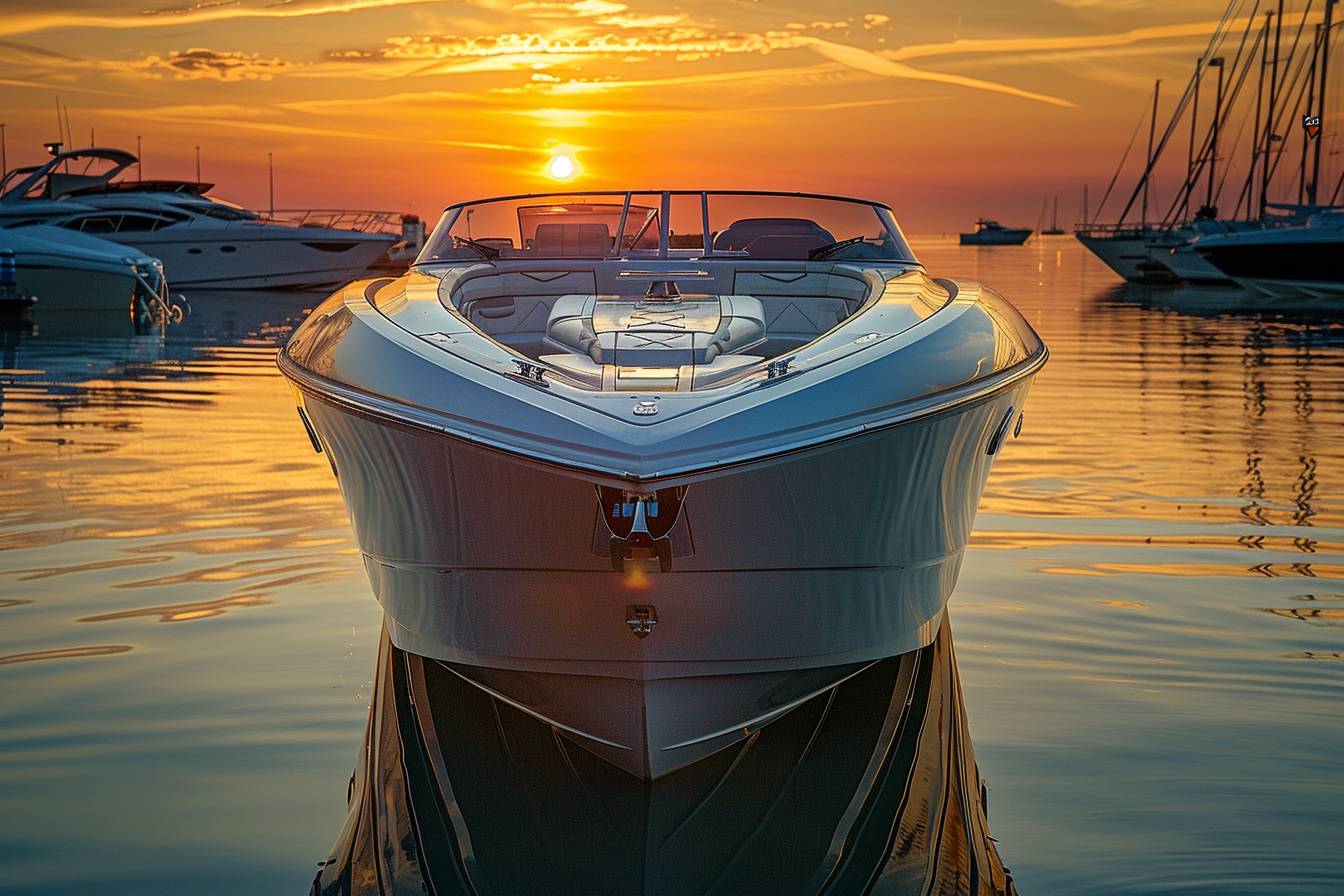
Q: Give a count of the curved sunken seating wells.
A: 1